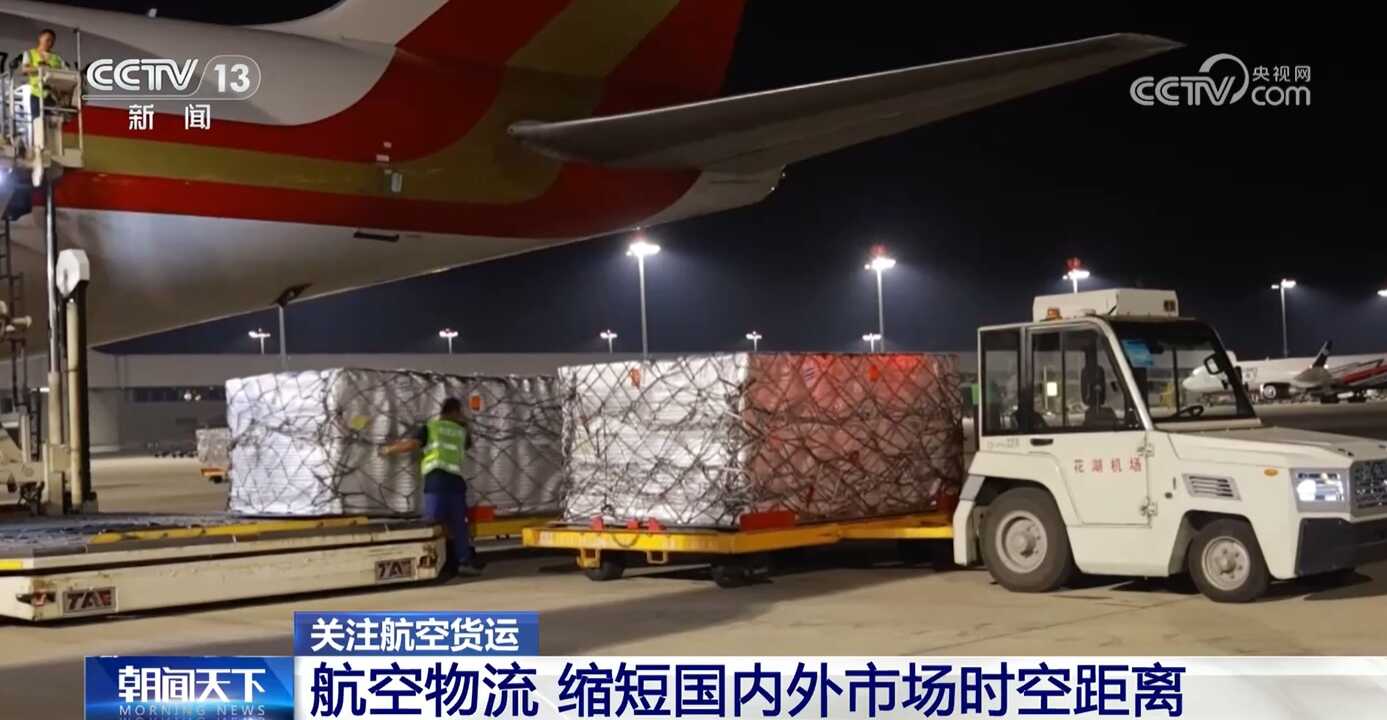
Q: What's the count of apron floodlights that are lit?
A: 10